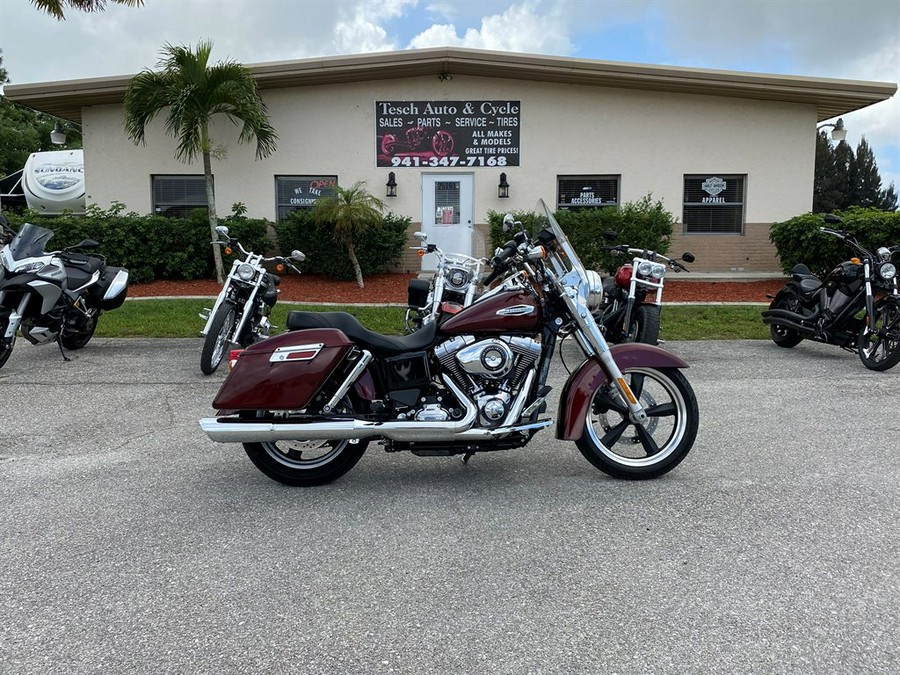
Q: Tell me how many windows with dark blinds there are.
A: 4